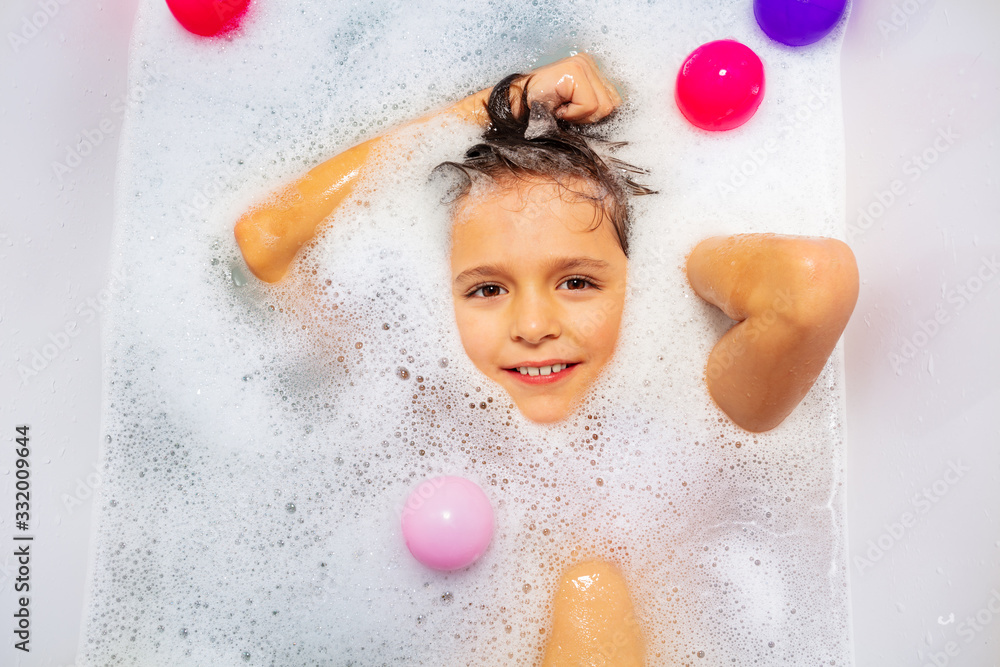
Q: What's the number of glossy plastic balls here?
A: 4